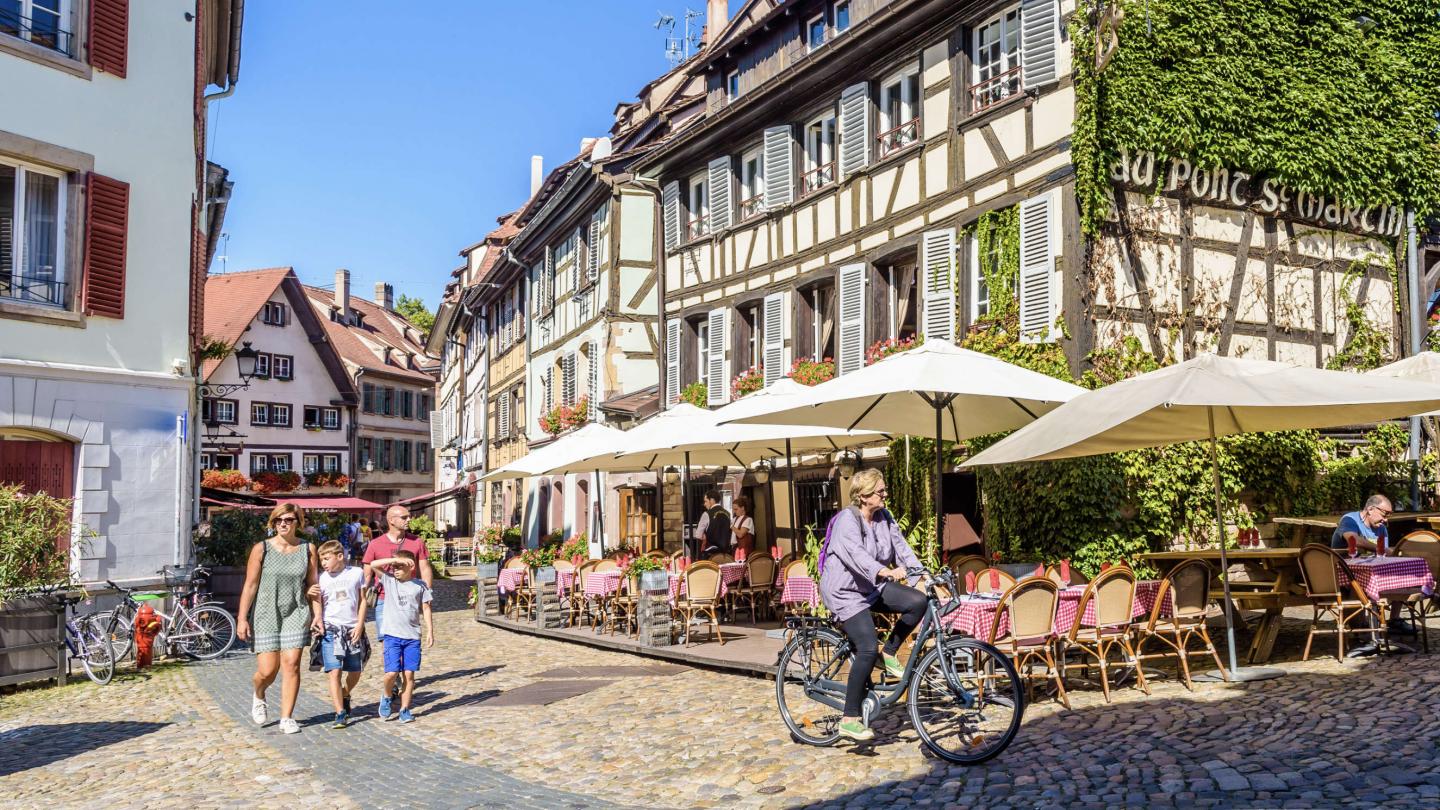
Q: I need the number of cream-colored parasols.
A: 6